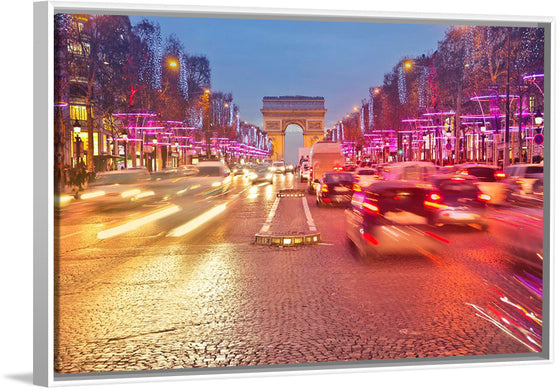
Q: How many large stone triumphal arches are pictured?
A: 1